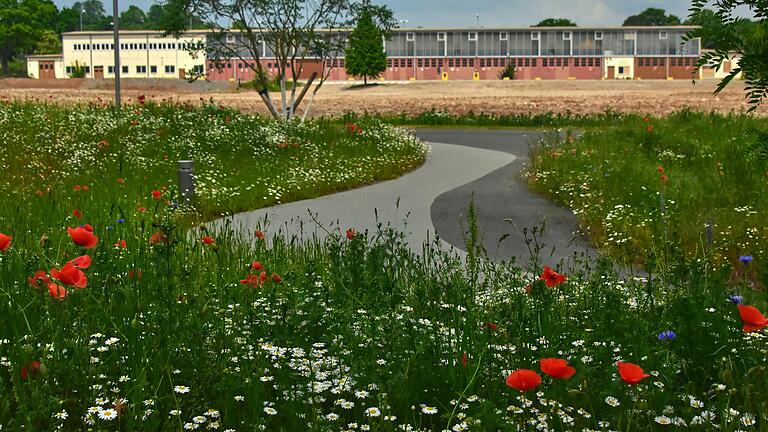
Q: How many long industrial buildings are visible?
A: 1